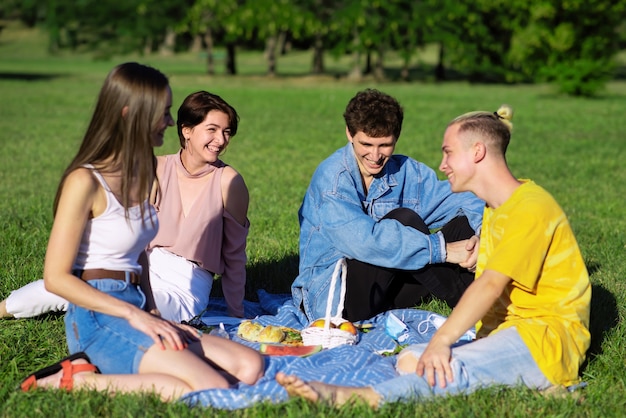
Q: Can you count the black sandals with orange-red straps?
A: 1